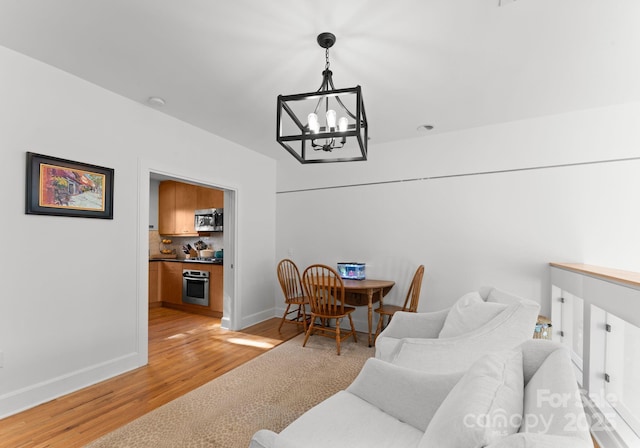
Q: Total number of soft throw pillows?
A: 2